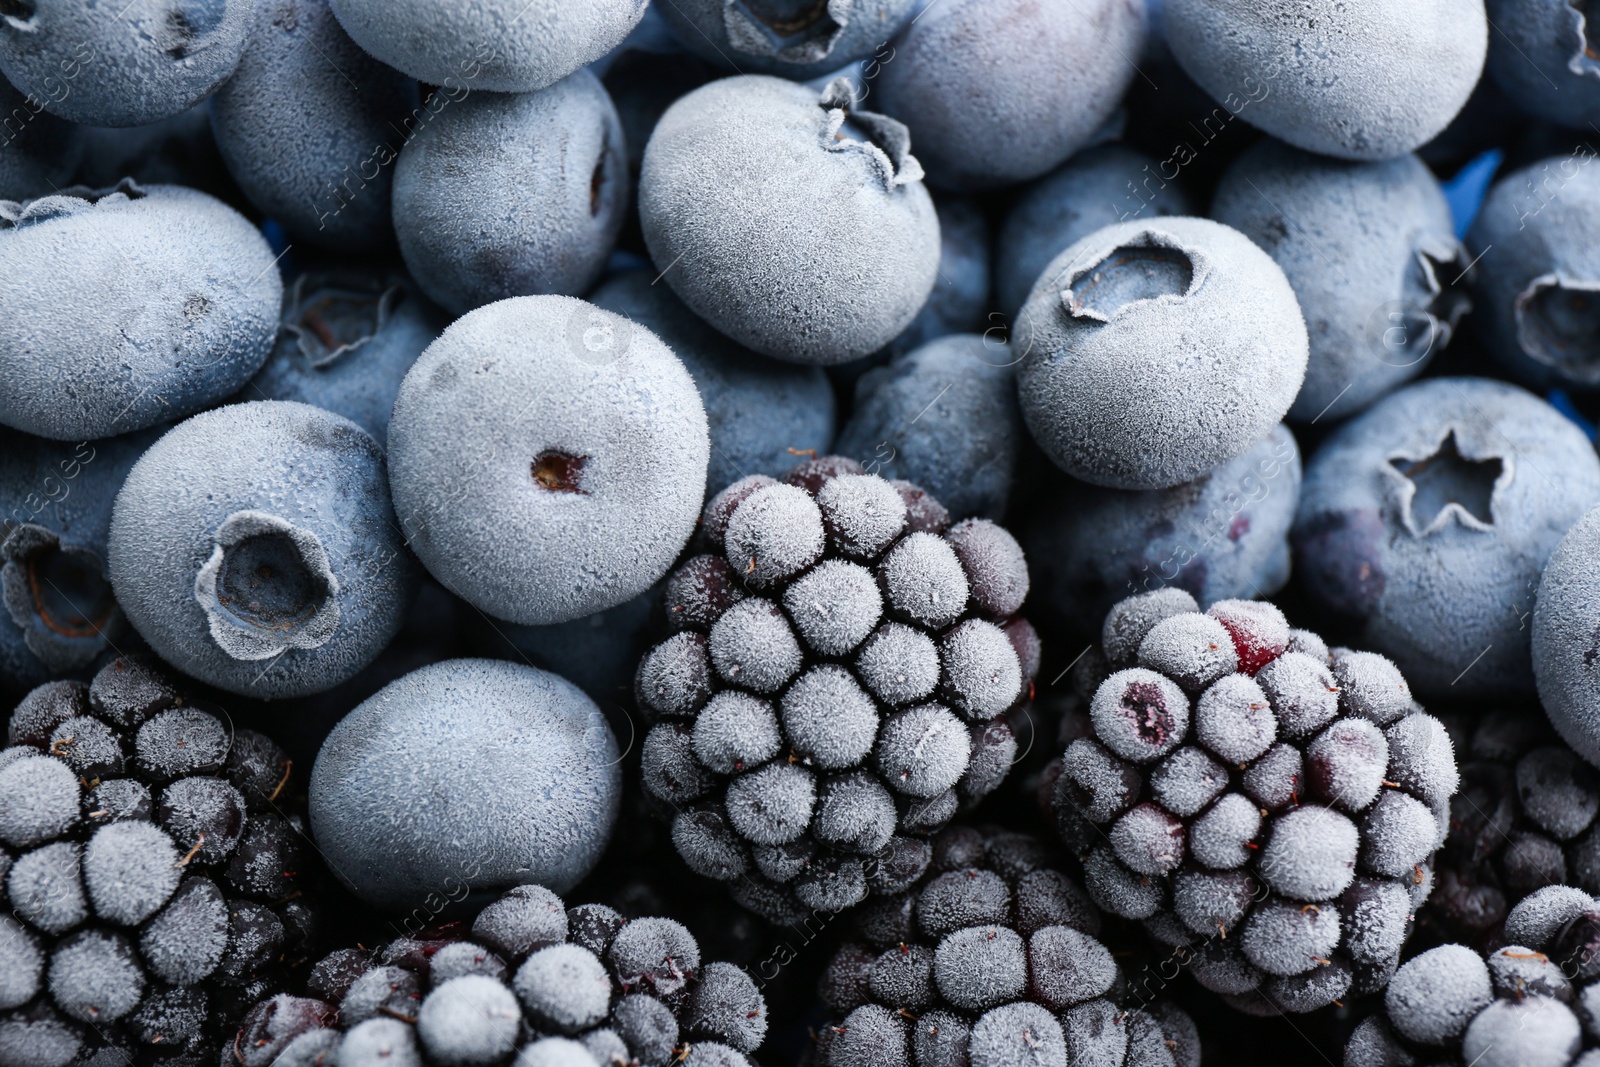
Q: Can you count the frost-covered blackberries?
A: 7